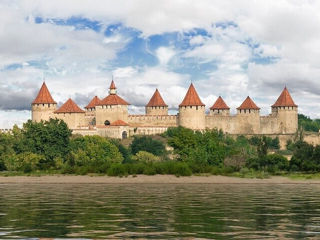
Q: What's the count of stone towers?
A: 9